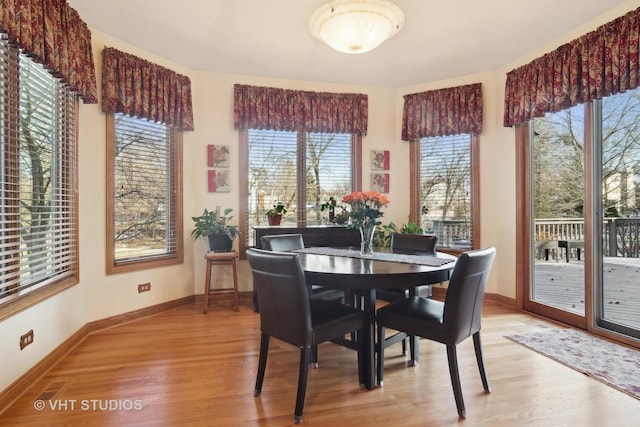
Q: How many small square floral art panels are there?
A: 4